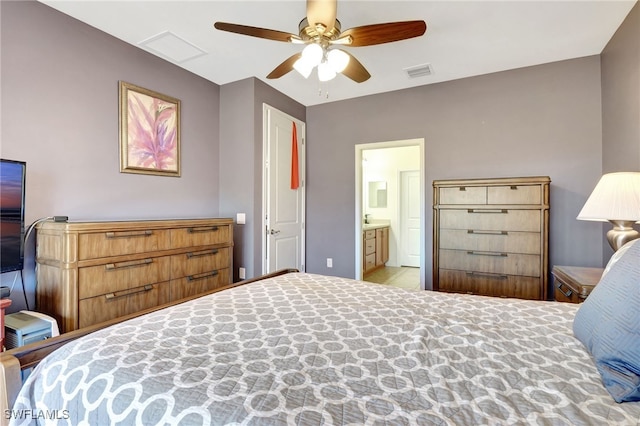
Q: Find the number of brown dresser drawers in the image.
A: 12